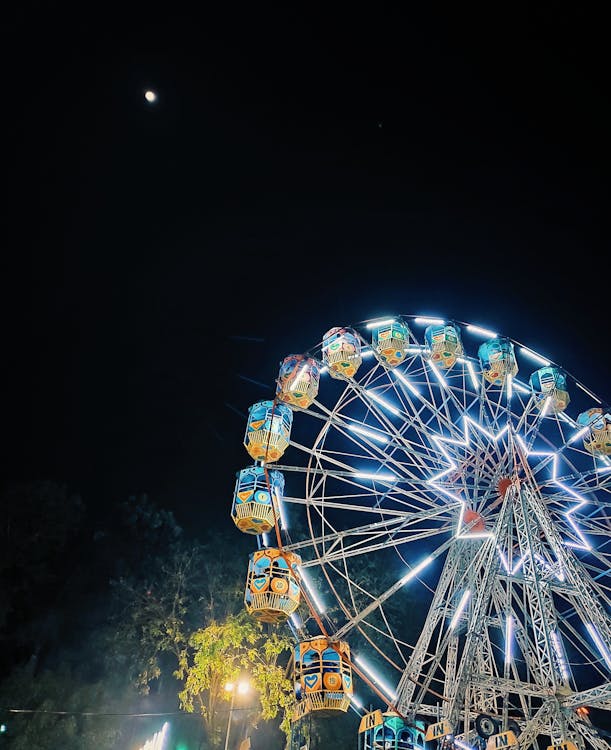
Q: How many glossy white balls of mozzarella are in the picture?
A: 0